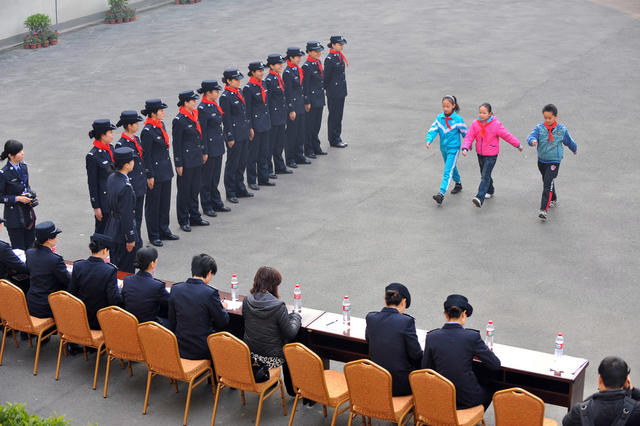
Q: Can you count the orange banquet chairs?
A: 9